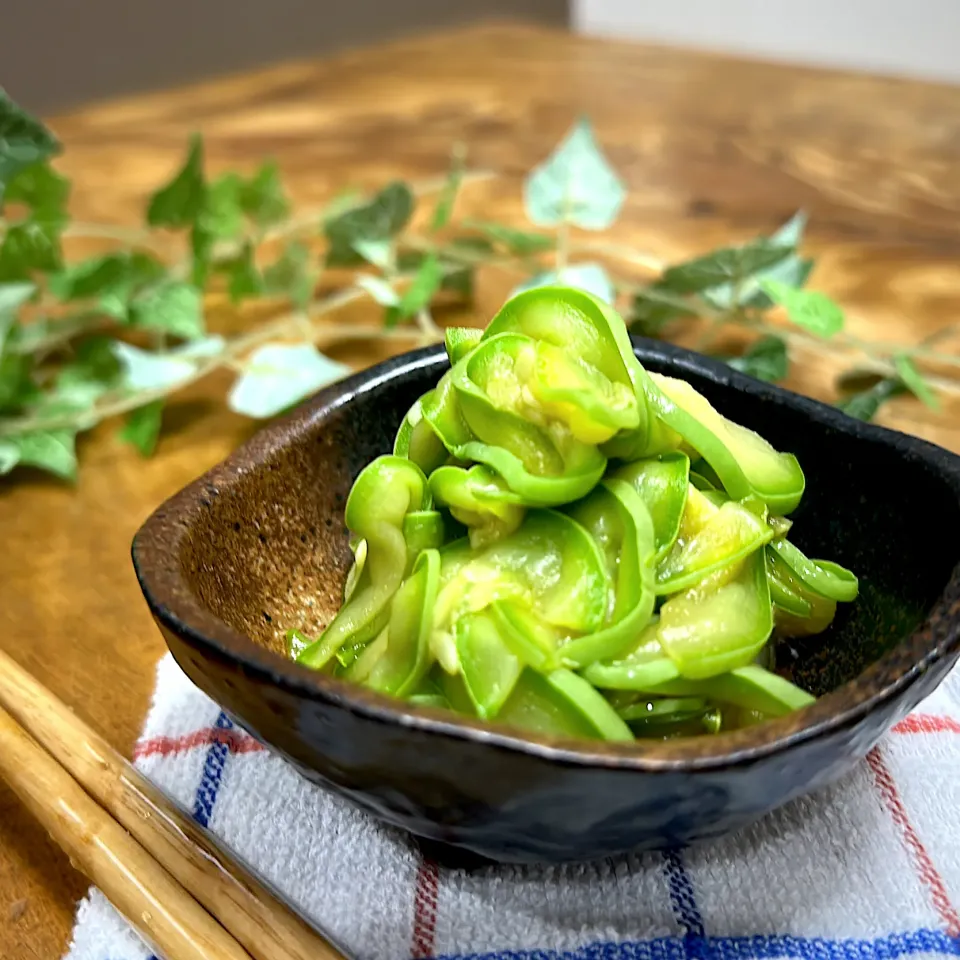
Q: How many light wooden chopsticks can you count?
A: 2